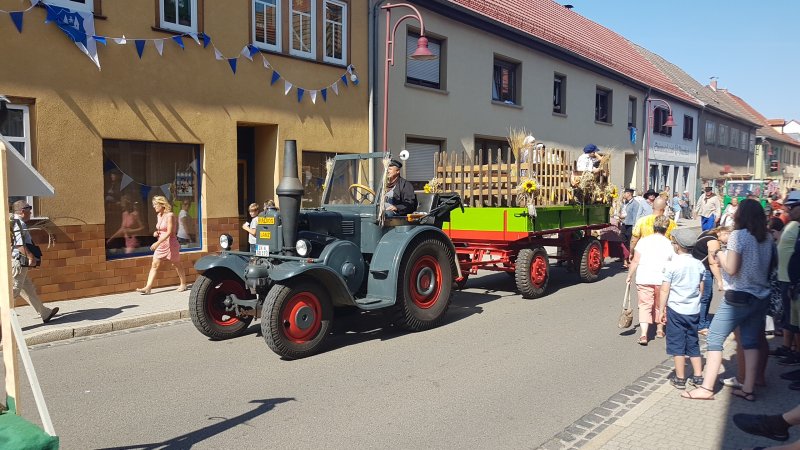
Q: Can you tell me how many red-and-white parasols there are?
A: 0